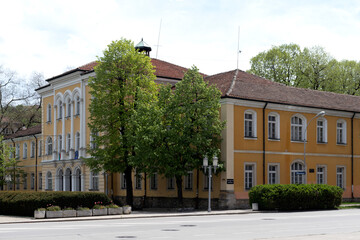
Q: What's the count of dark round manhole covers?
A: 4